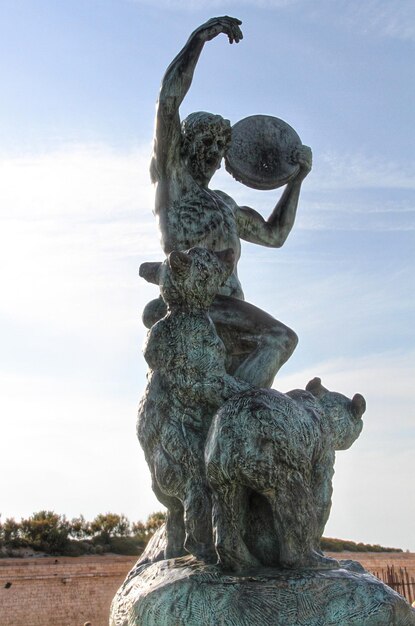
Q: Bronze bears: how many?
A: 2